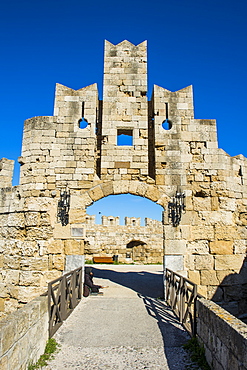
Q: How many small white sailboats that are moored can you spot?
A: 0